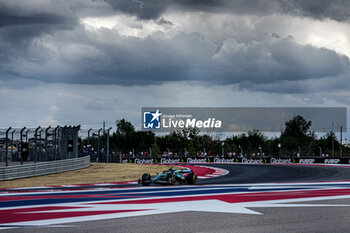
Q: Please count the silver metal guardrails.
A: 1